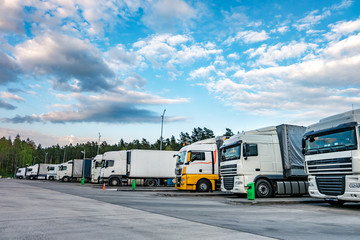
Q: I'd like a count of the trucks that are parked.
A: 9